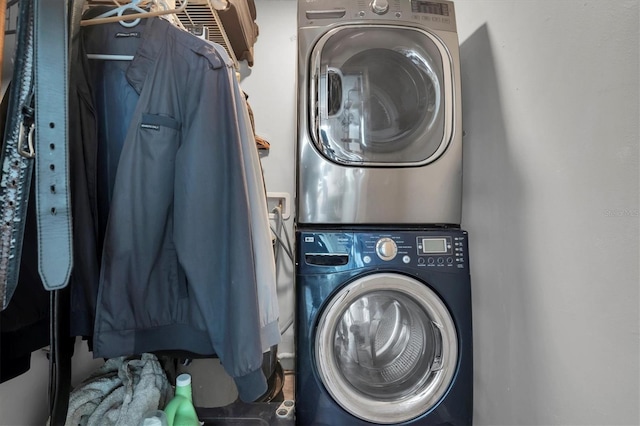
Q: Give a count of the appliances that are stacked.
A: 2